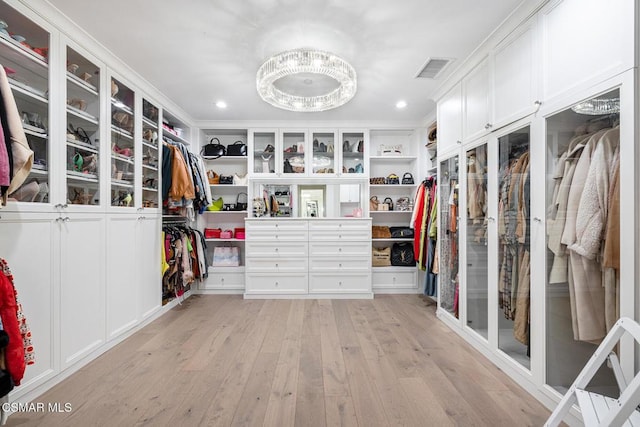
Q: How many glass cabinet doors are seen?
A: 12